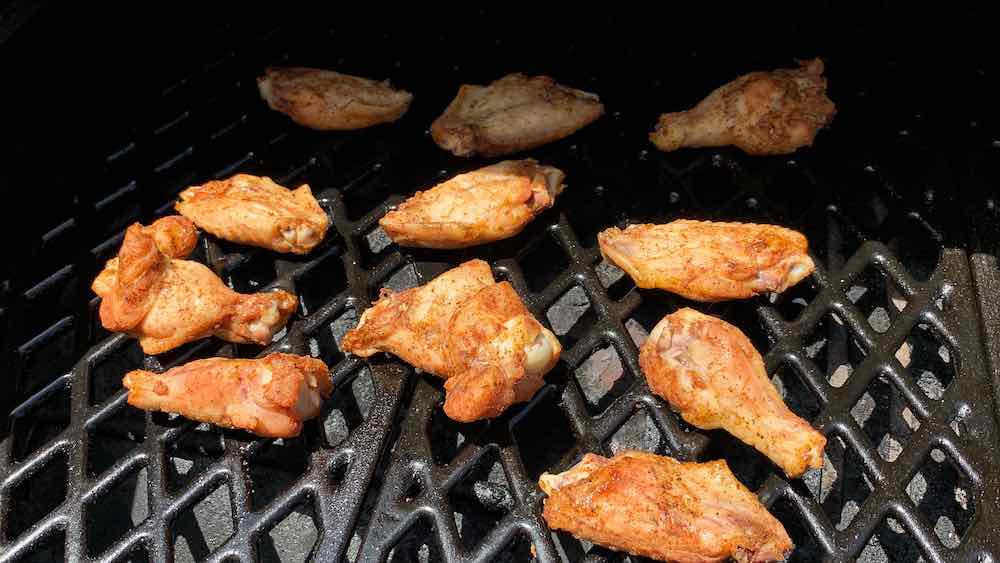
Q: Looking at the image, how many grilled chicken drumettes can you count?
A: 5